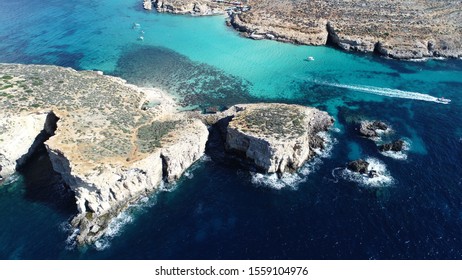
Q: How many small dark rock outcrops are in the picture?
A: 3